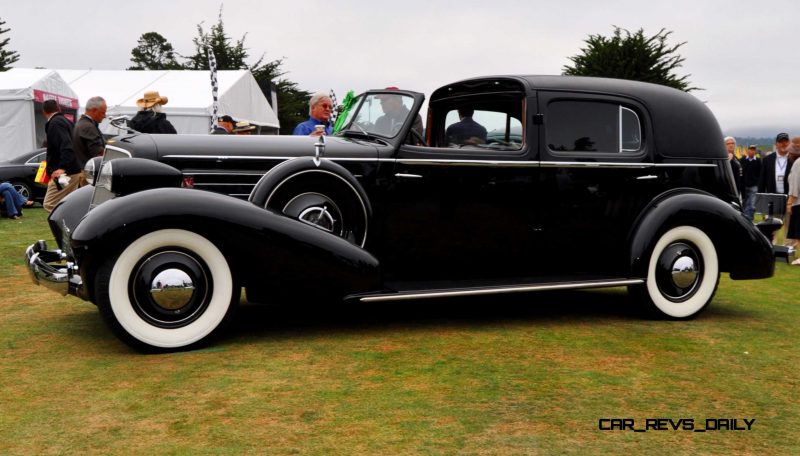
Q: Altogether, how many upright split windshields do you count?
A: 1